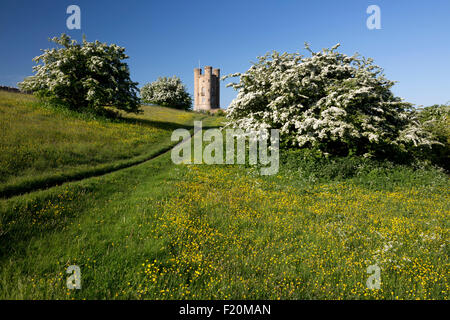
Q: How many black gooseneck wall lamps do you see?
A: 0